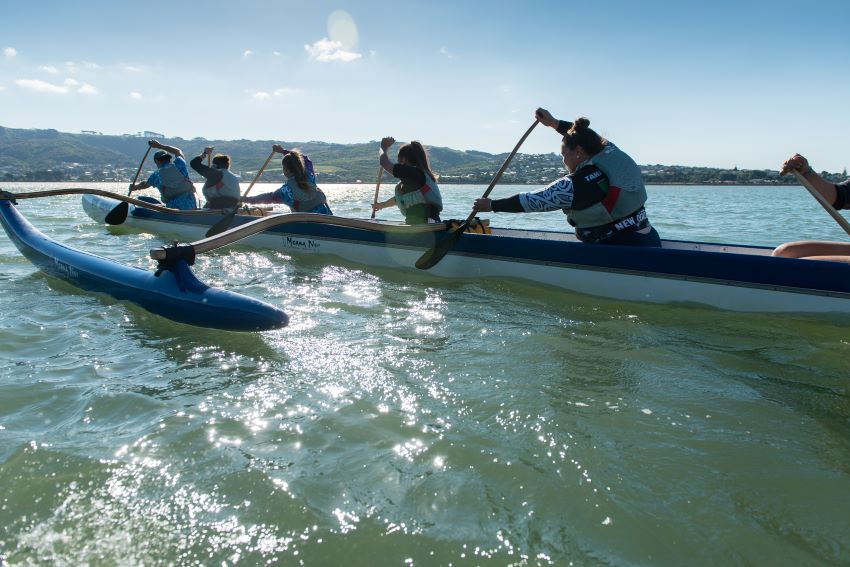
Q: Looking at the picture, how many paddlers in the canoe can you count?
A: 6